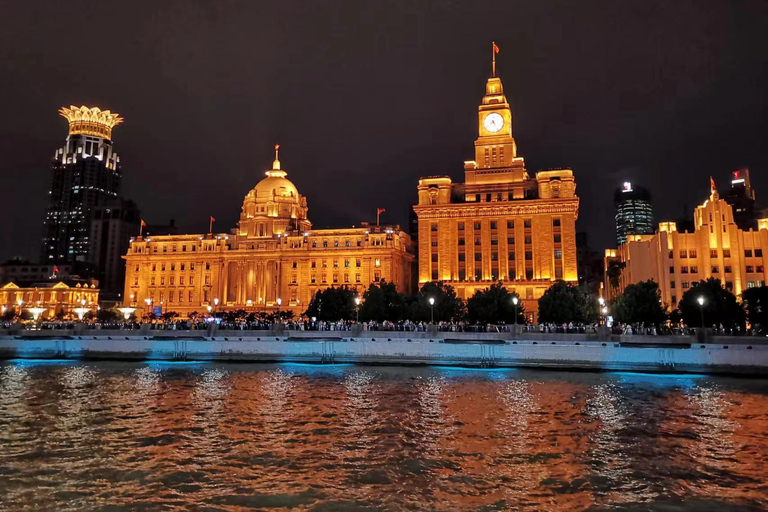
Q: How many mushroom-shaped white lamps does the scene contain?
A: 3